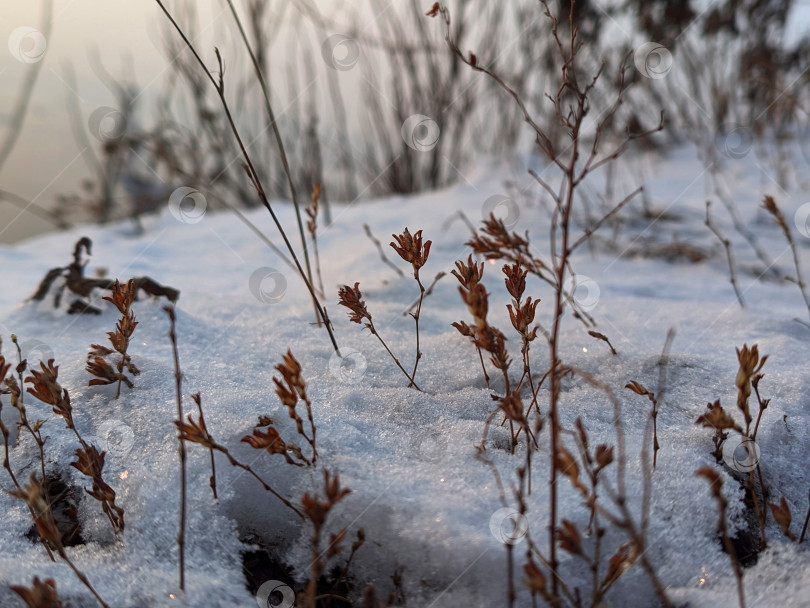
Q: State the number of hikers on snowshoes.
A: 0